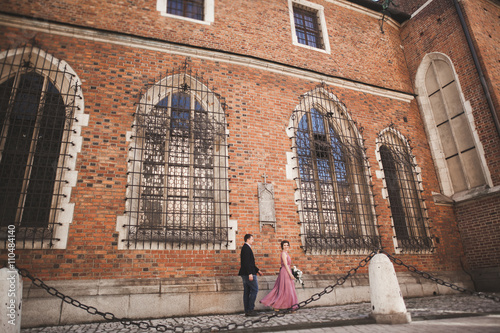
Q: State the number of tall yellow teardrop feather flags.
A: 0